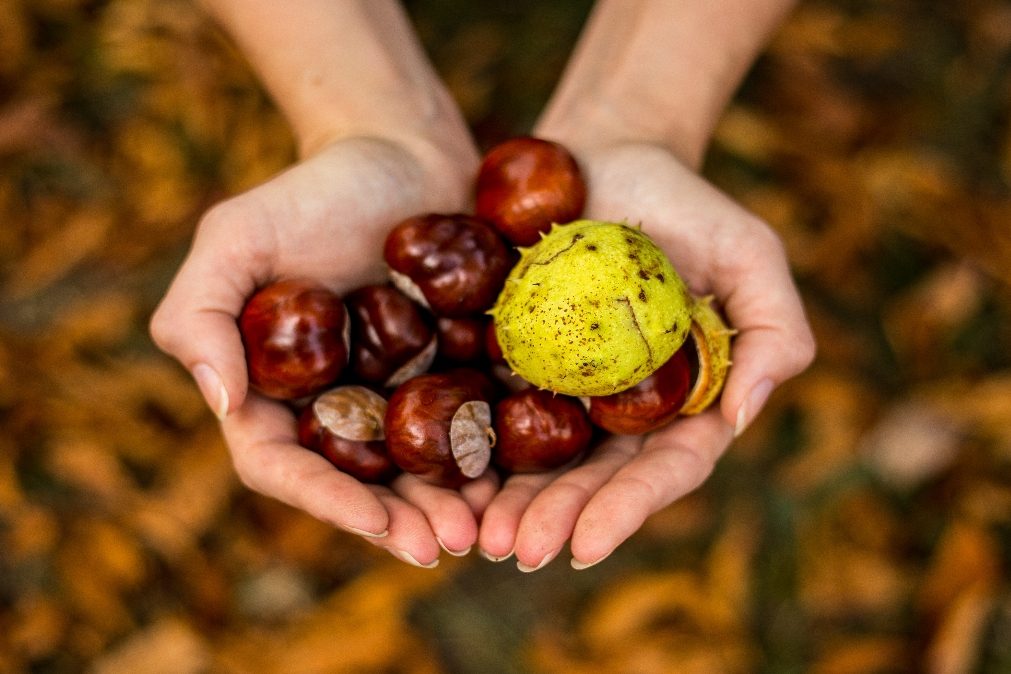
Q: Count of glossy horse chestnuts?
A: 10